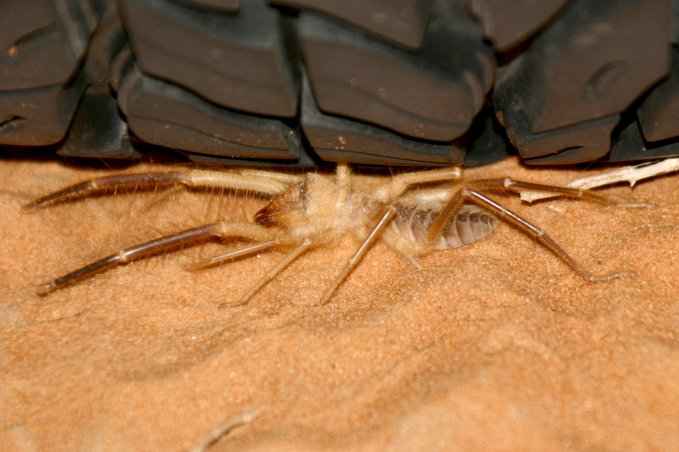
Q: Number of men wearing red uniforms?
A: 0